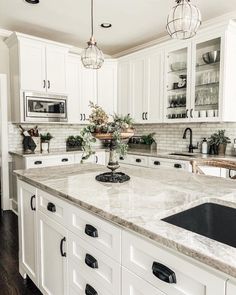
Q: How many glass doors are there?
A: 2